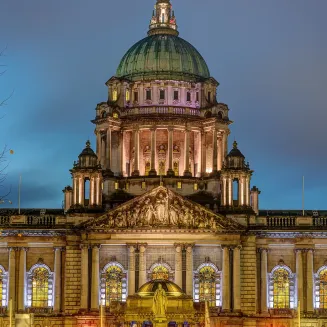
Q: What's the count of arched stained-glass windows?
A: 7